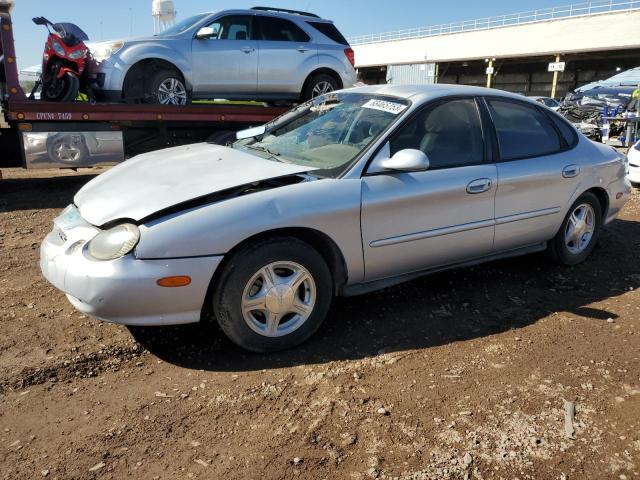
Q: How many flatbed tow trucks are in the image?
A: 1